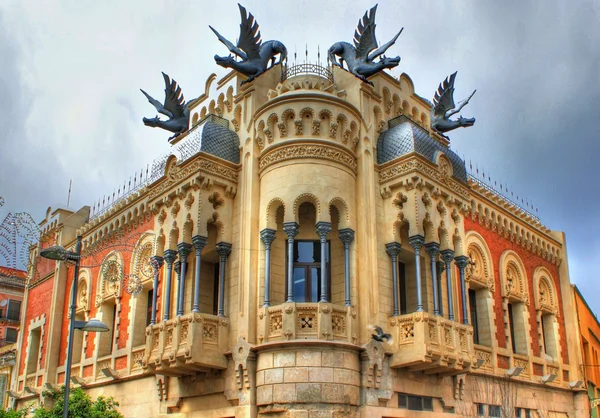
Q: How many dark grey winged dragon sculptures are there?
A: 4